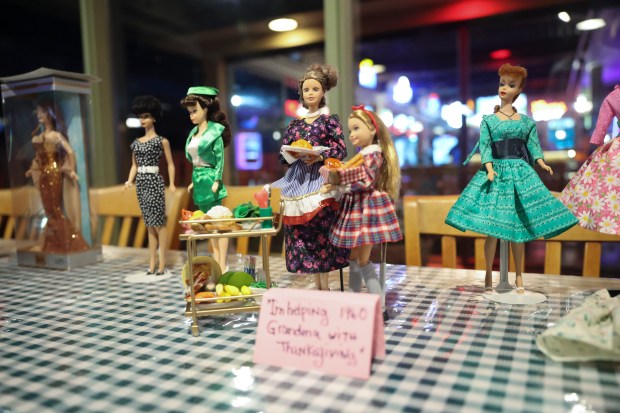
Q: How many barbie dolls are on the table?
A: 7